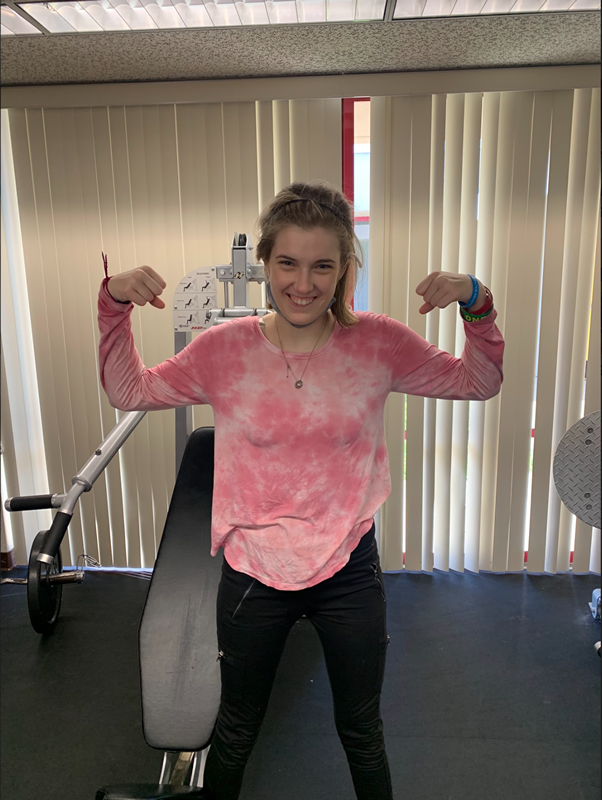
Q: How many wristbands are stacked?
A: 3